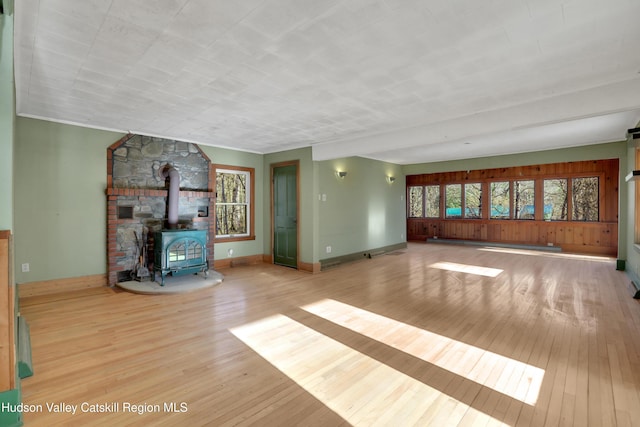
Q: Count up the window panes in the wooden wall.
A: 8